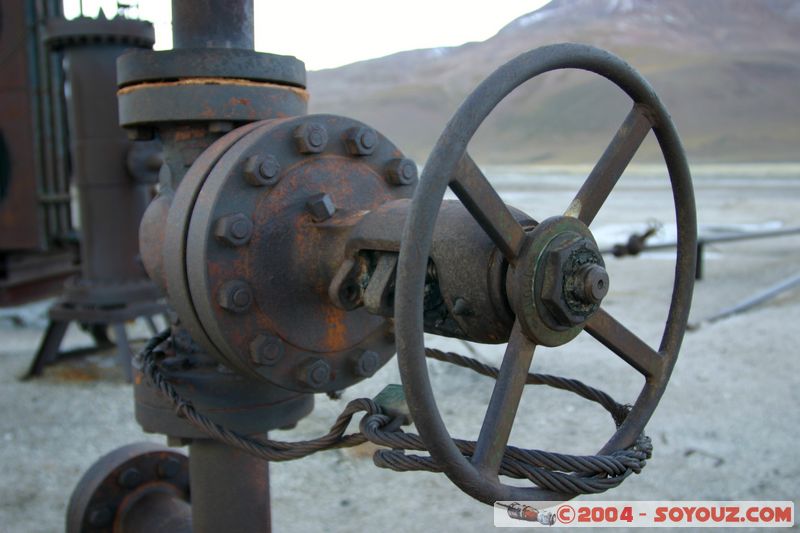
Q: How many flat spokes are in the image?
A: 4